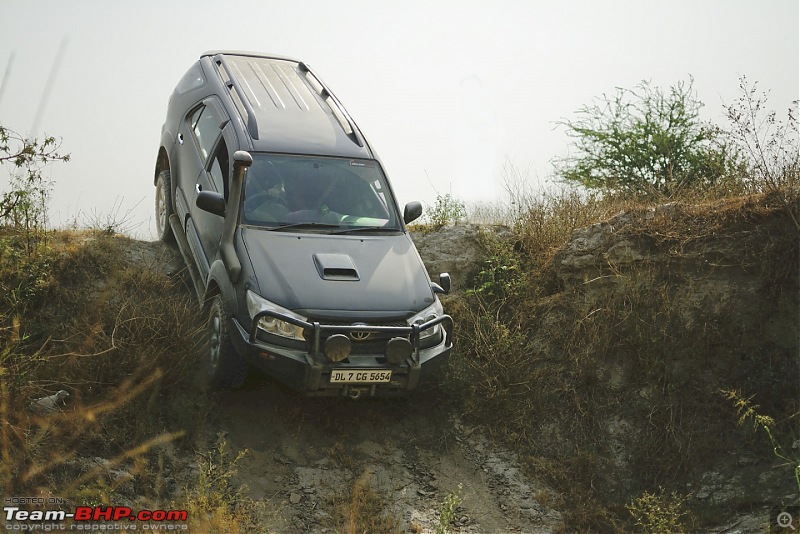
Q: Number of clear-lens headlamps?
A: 2